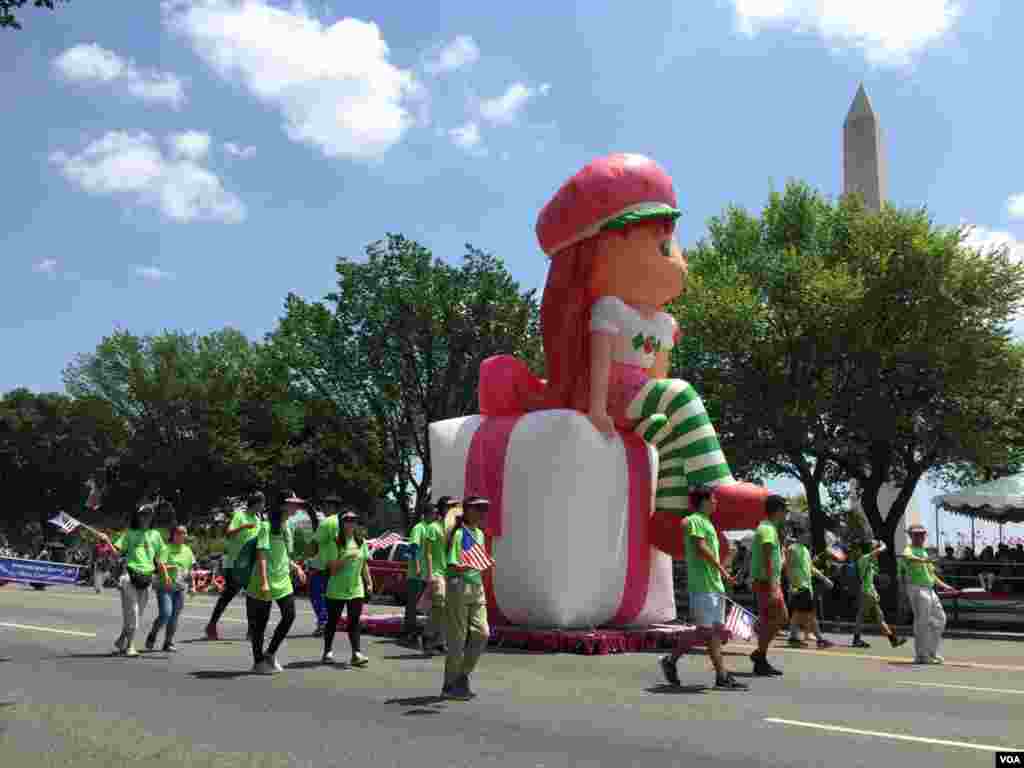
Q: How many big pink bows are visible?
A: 1